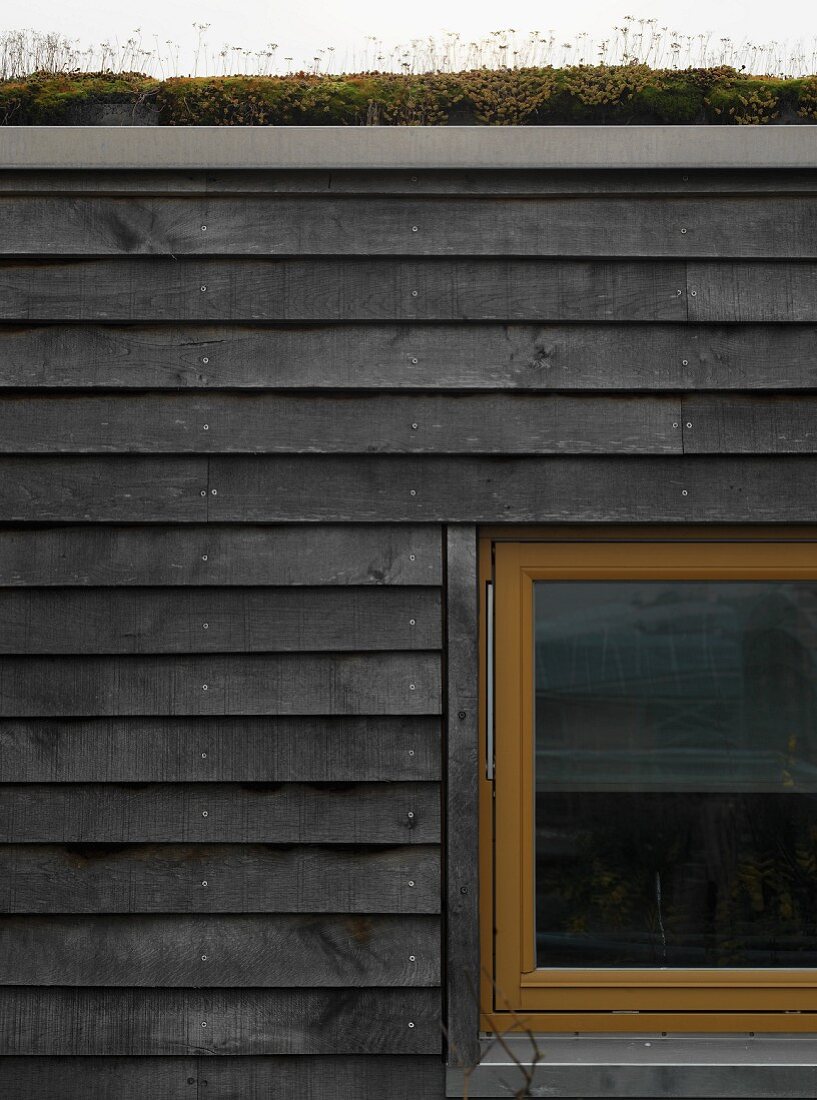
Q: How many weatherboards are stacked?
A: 15